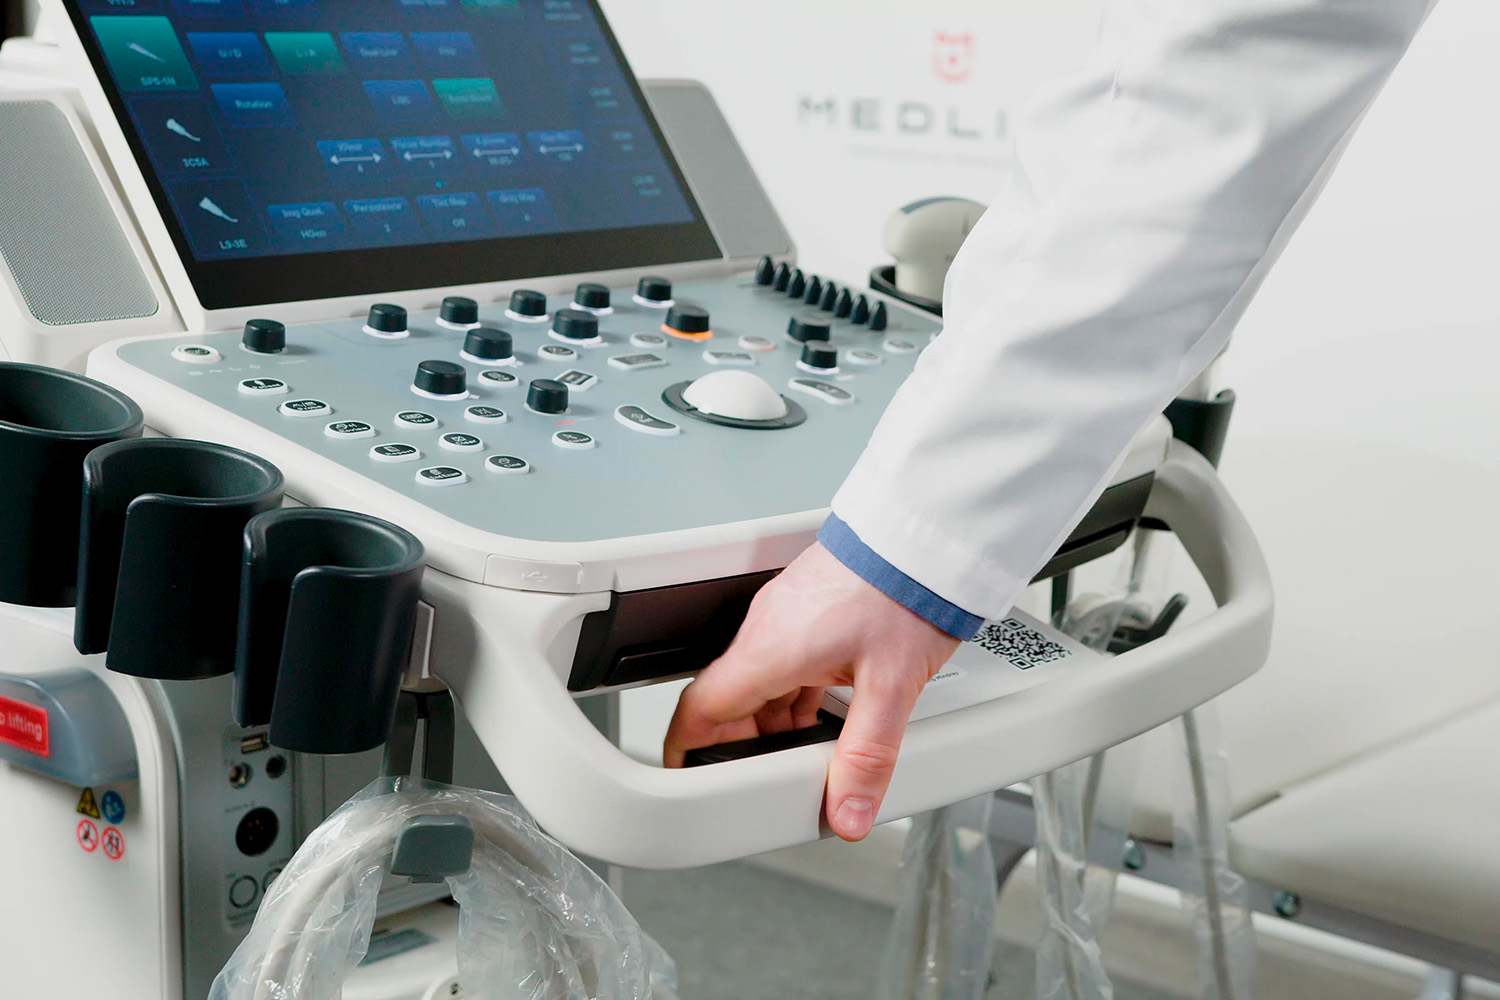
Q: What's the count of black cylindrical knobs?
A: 13